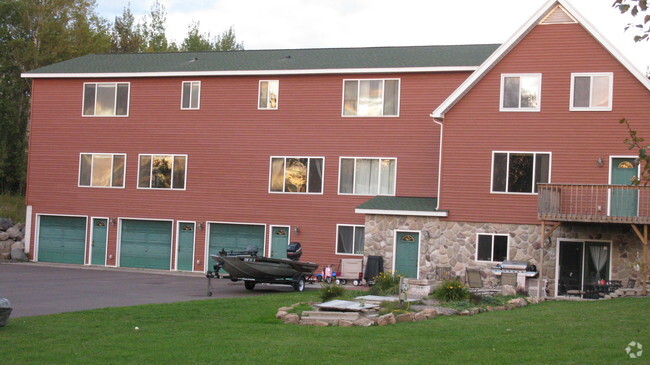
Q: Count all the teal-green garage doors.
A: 3